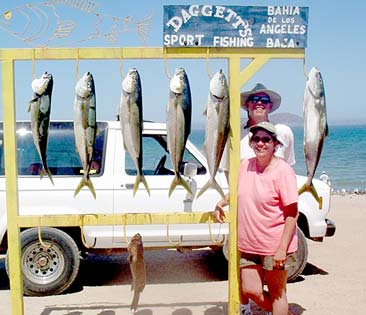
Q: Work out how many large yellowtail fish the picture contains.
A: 6